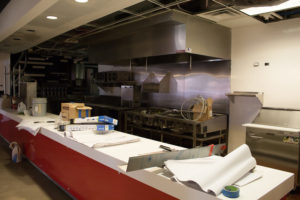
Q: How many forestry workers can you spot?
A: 0